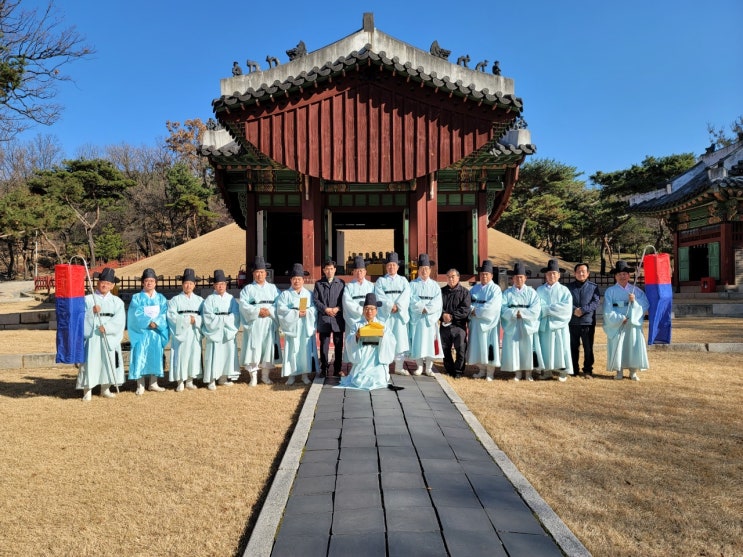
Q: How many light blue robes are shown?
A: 14